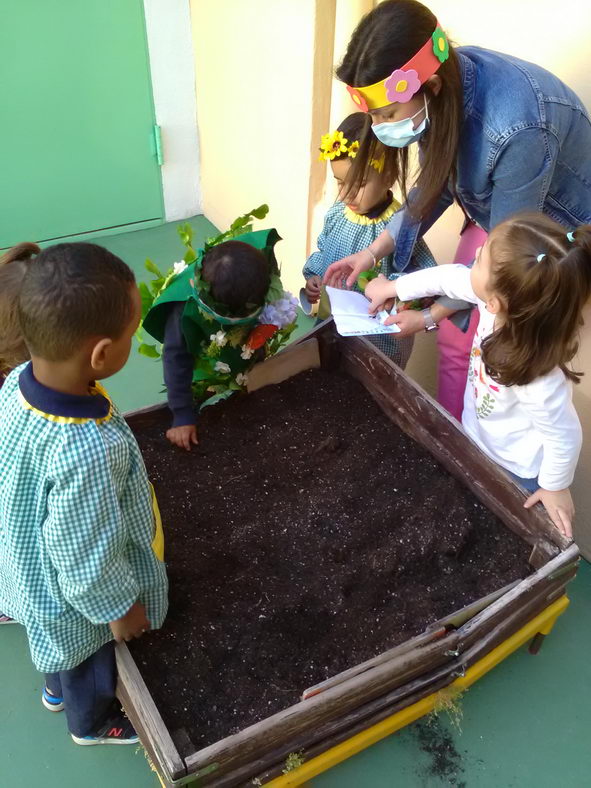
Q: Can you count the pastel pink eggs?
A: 0